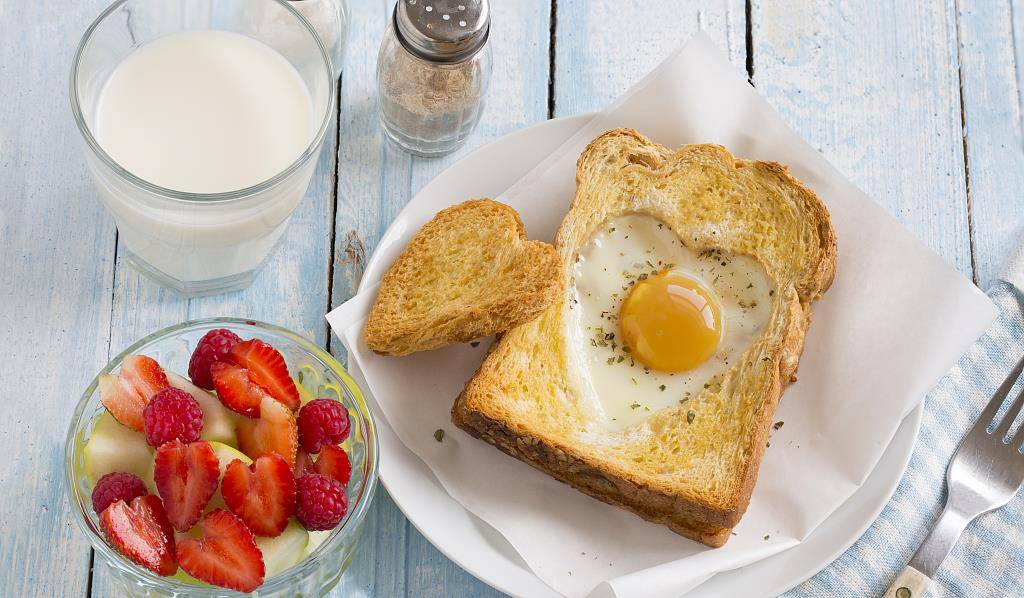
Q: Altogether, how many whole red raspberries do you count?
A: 5